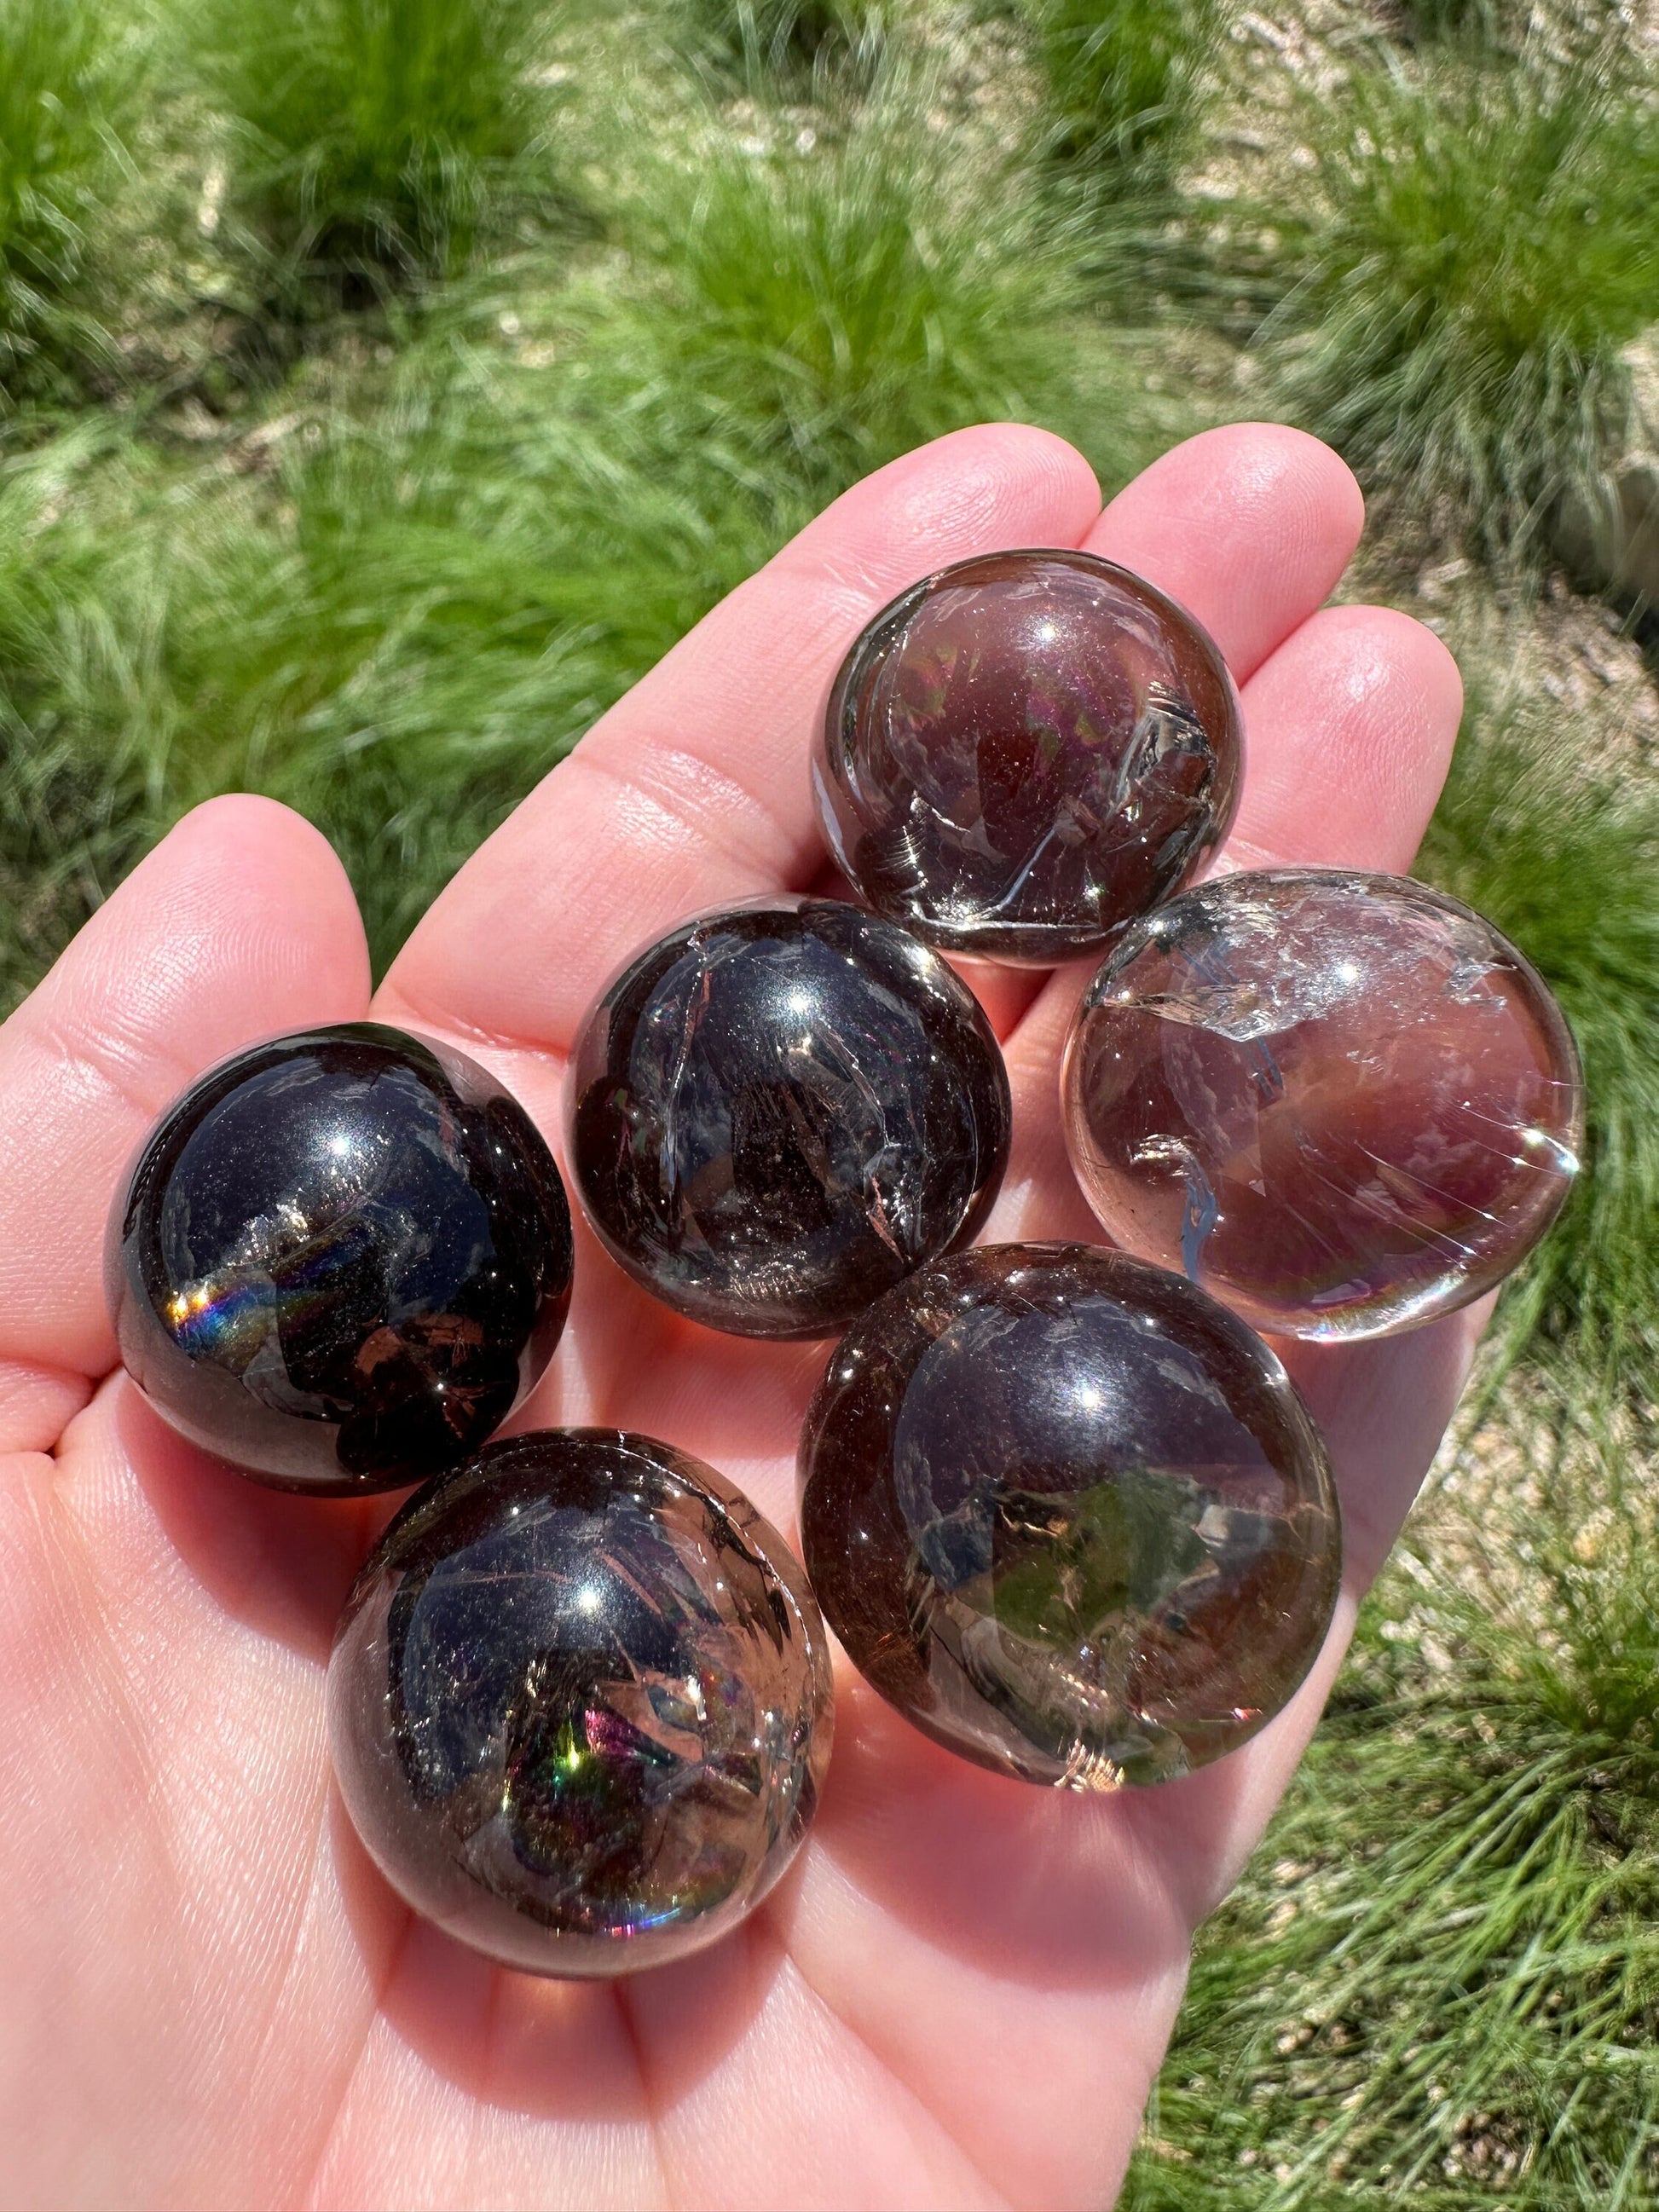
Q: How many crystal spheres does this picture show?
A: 6